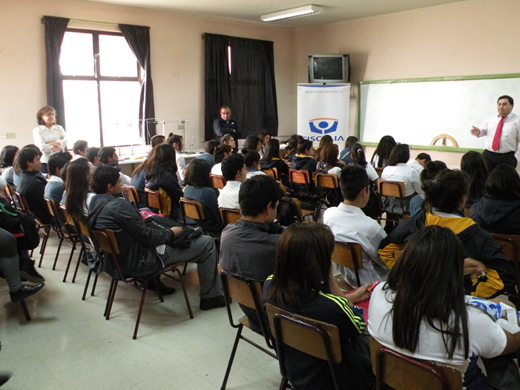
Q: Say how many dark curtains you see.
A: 4